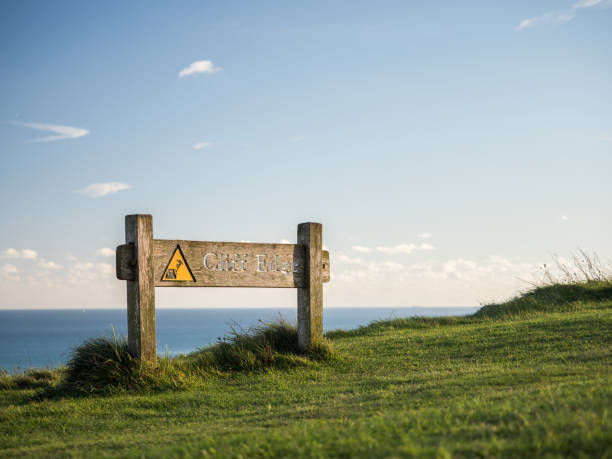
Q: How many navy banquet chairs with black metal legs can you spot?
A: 0